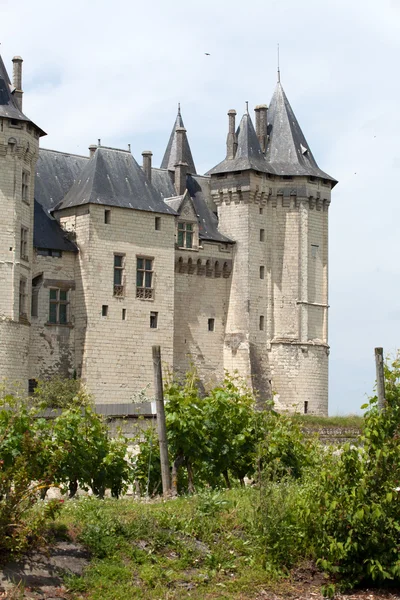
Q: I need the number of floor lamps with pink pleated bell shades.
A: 0